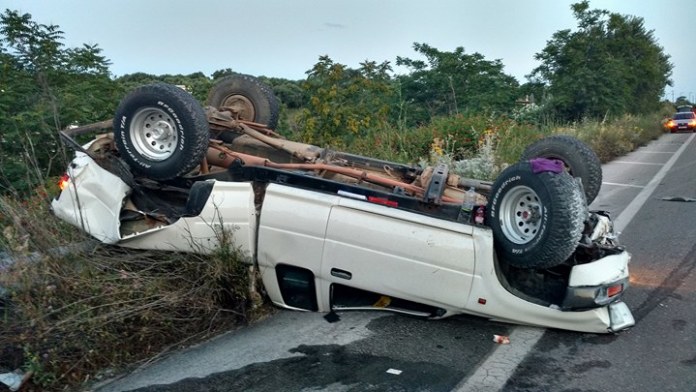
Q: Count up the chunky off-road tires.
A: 4